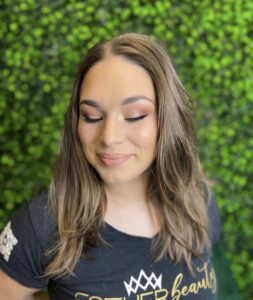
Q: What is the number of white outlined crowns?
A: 1